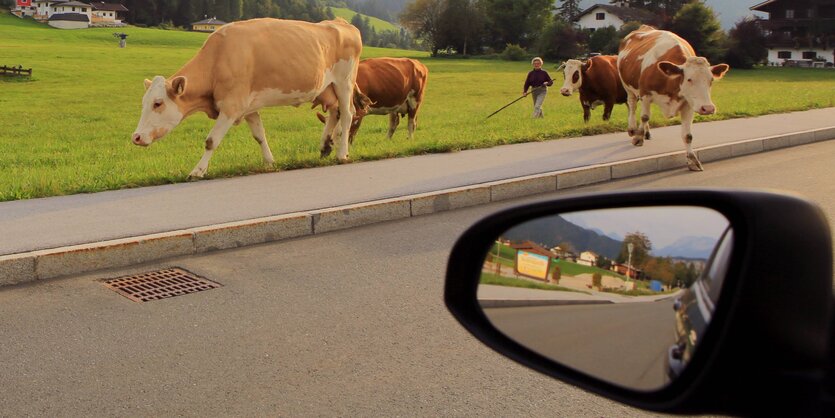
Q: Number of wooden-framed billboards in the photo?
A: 1